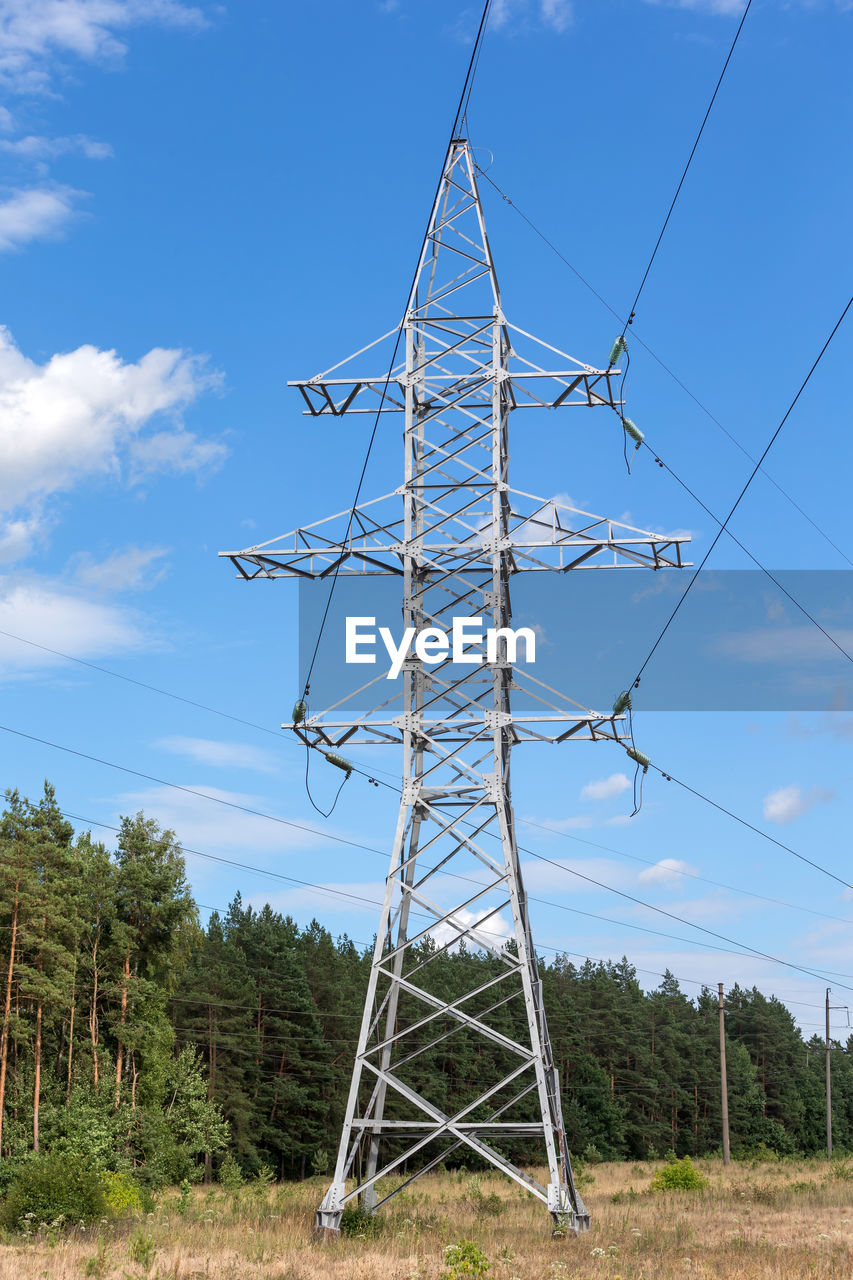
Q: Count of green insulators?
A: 6